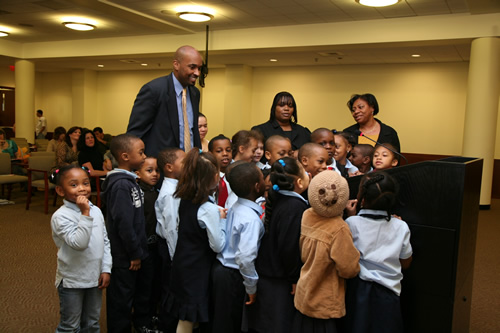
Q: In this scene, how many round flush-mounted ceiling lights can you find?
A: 4